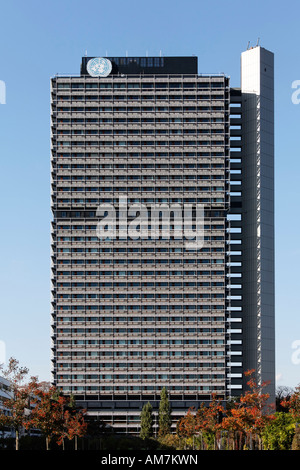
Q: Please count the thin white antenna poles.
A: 5